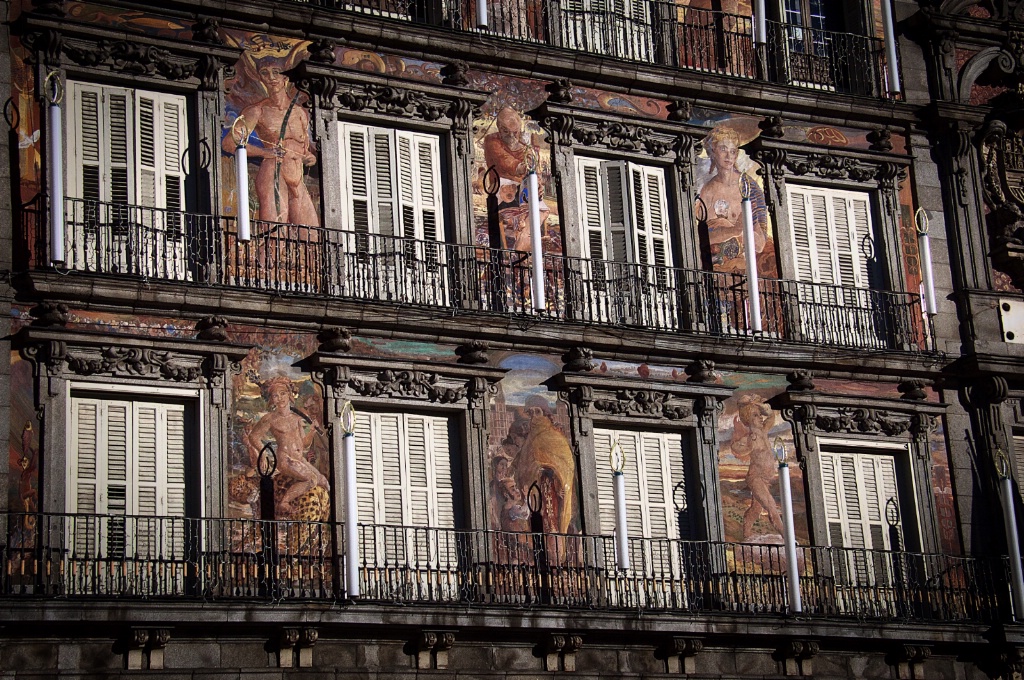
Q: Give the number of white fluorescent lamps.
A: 12